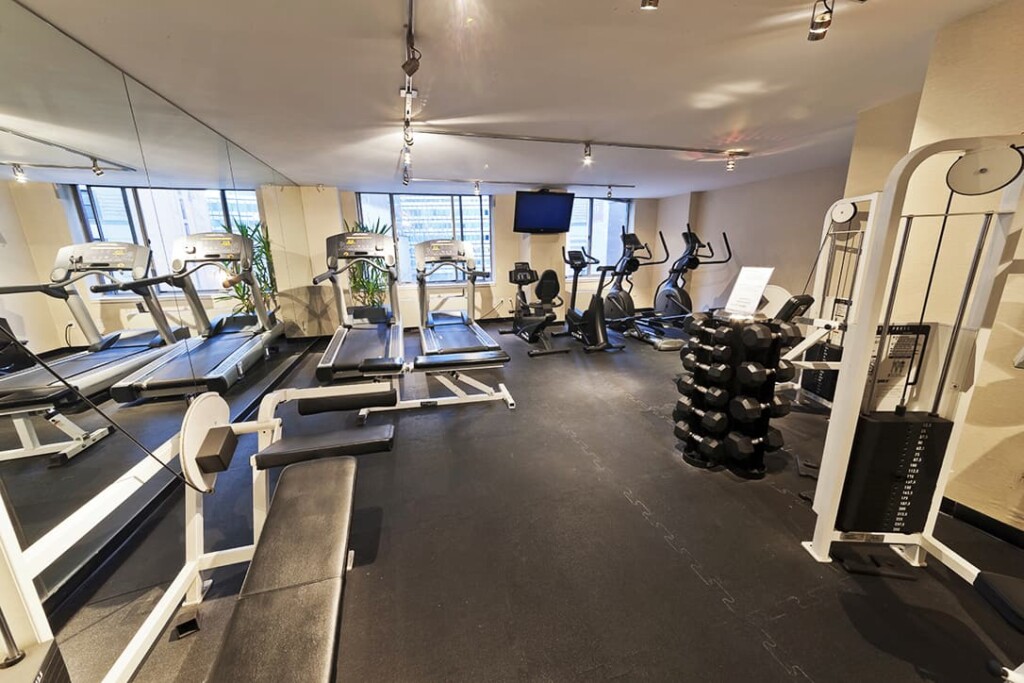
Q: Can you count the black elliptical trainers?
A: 2